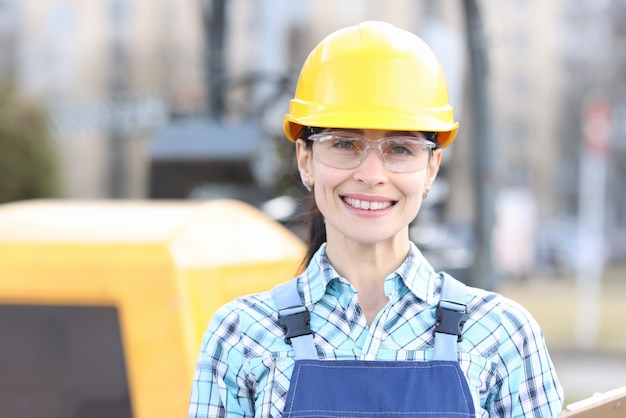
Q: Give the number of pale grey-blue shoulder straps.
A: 2